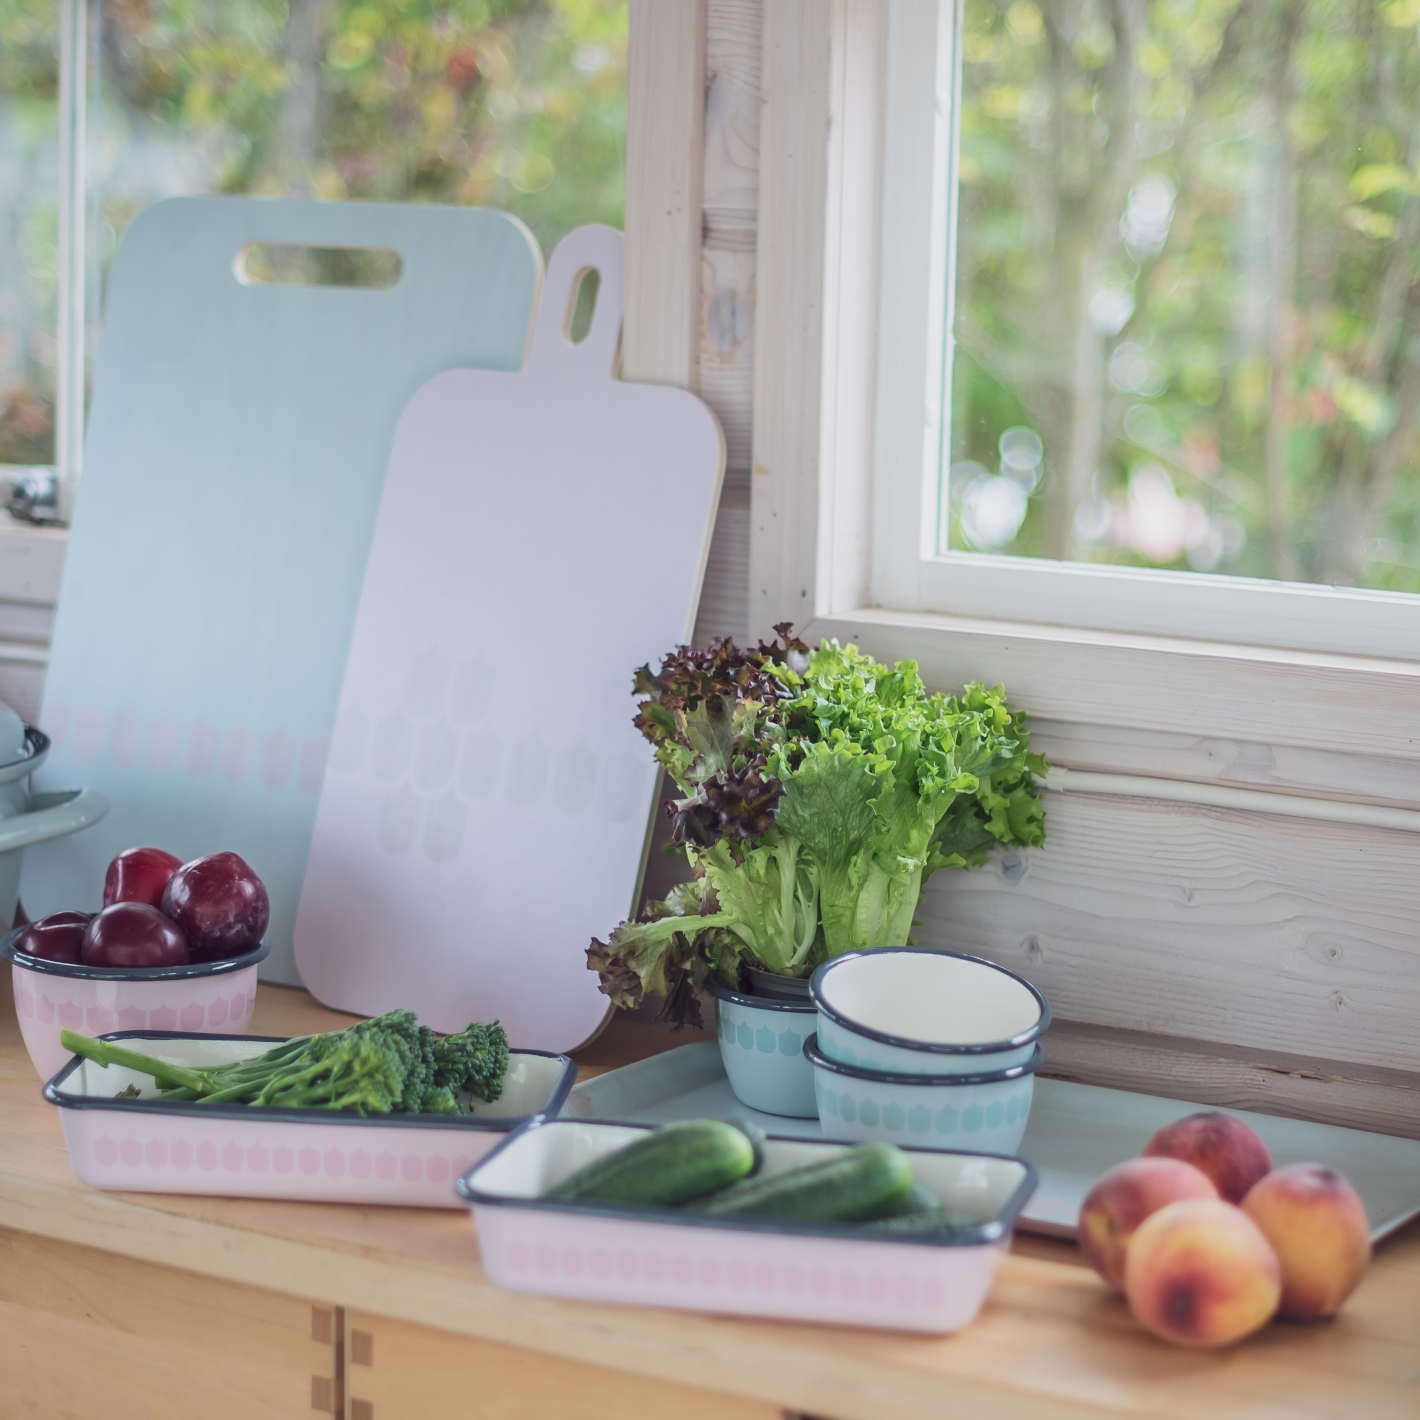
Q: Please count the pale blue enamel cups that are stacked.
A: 2